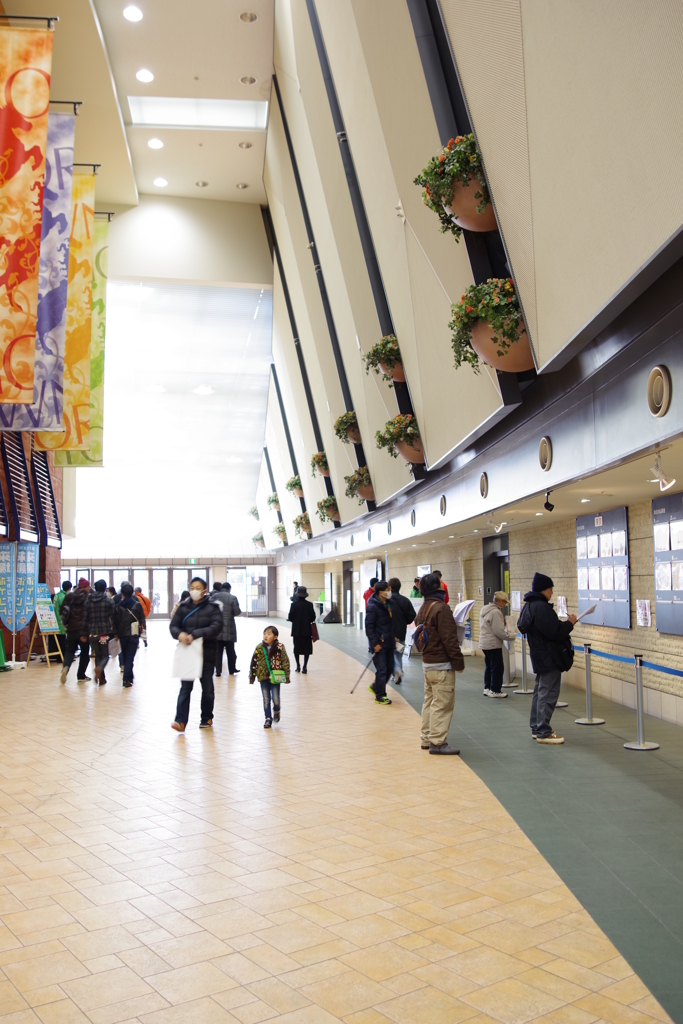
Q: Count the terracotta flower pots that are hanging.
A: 14